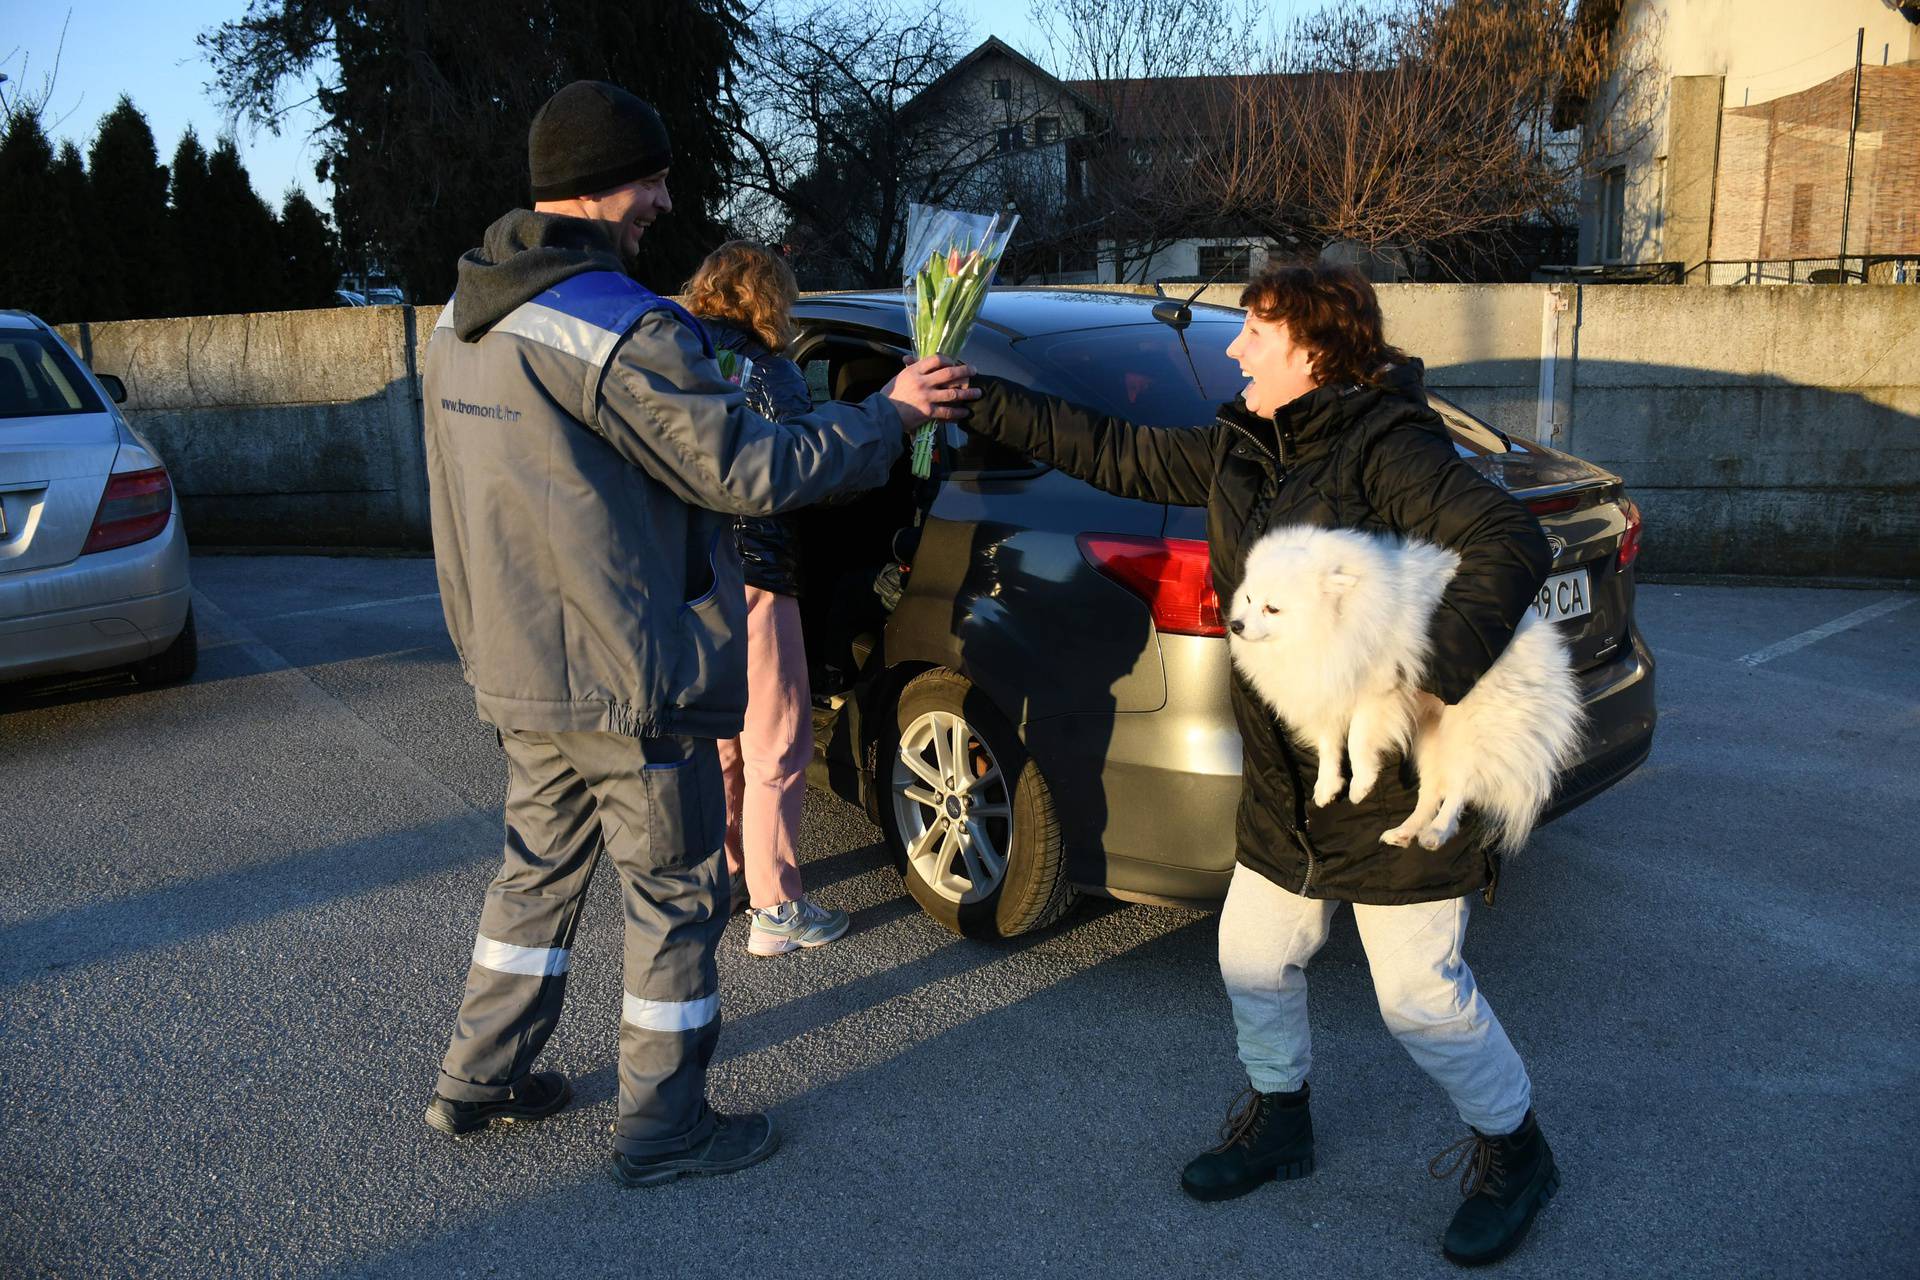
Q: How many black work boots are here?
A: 4